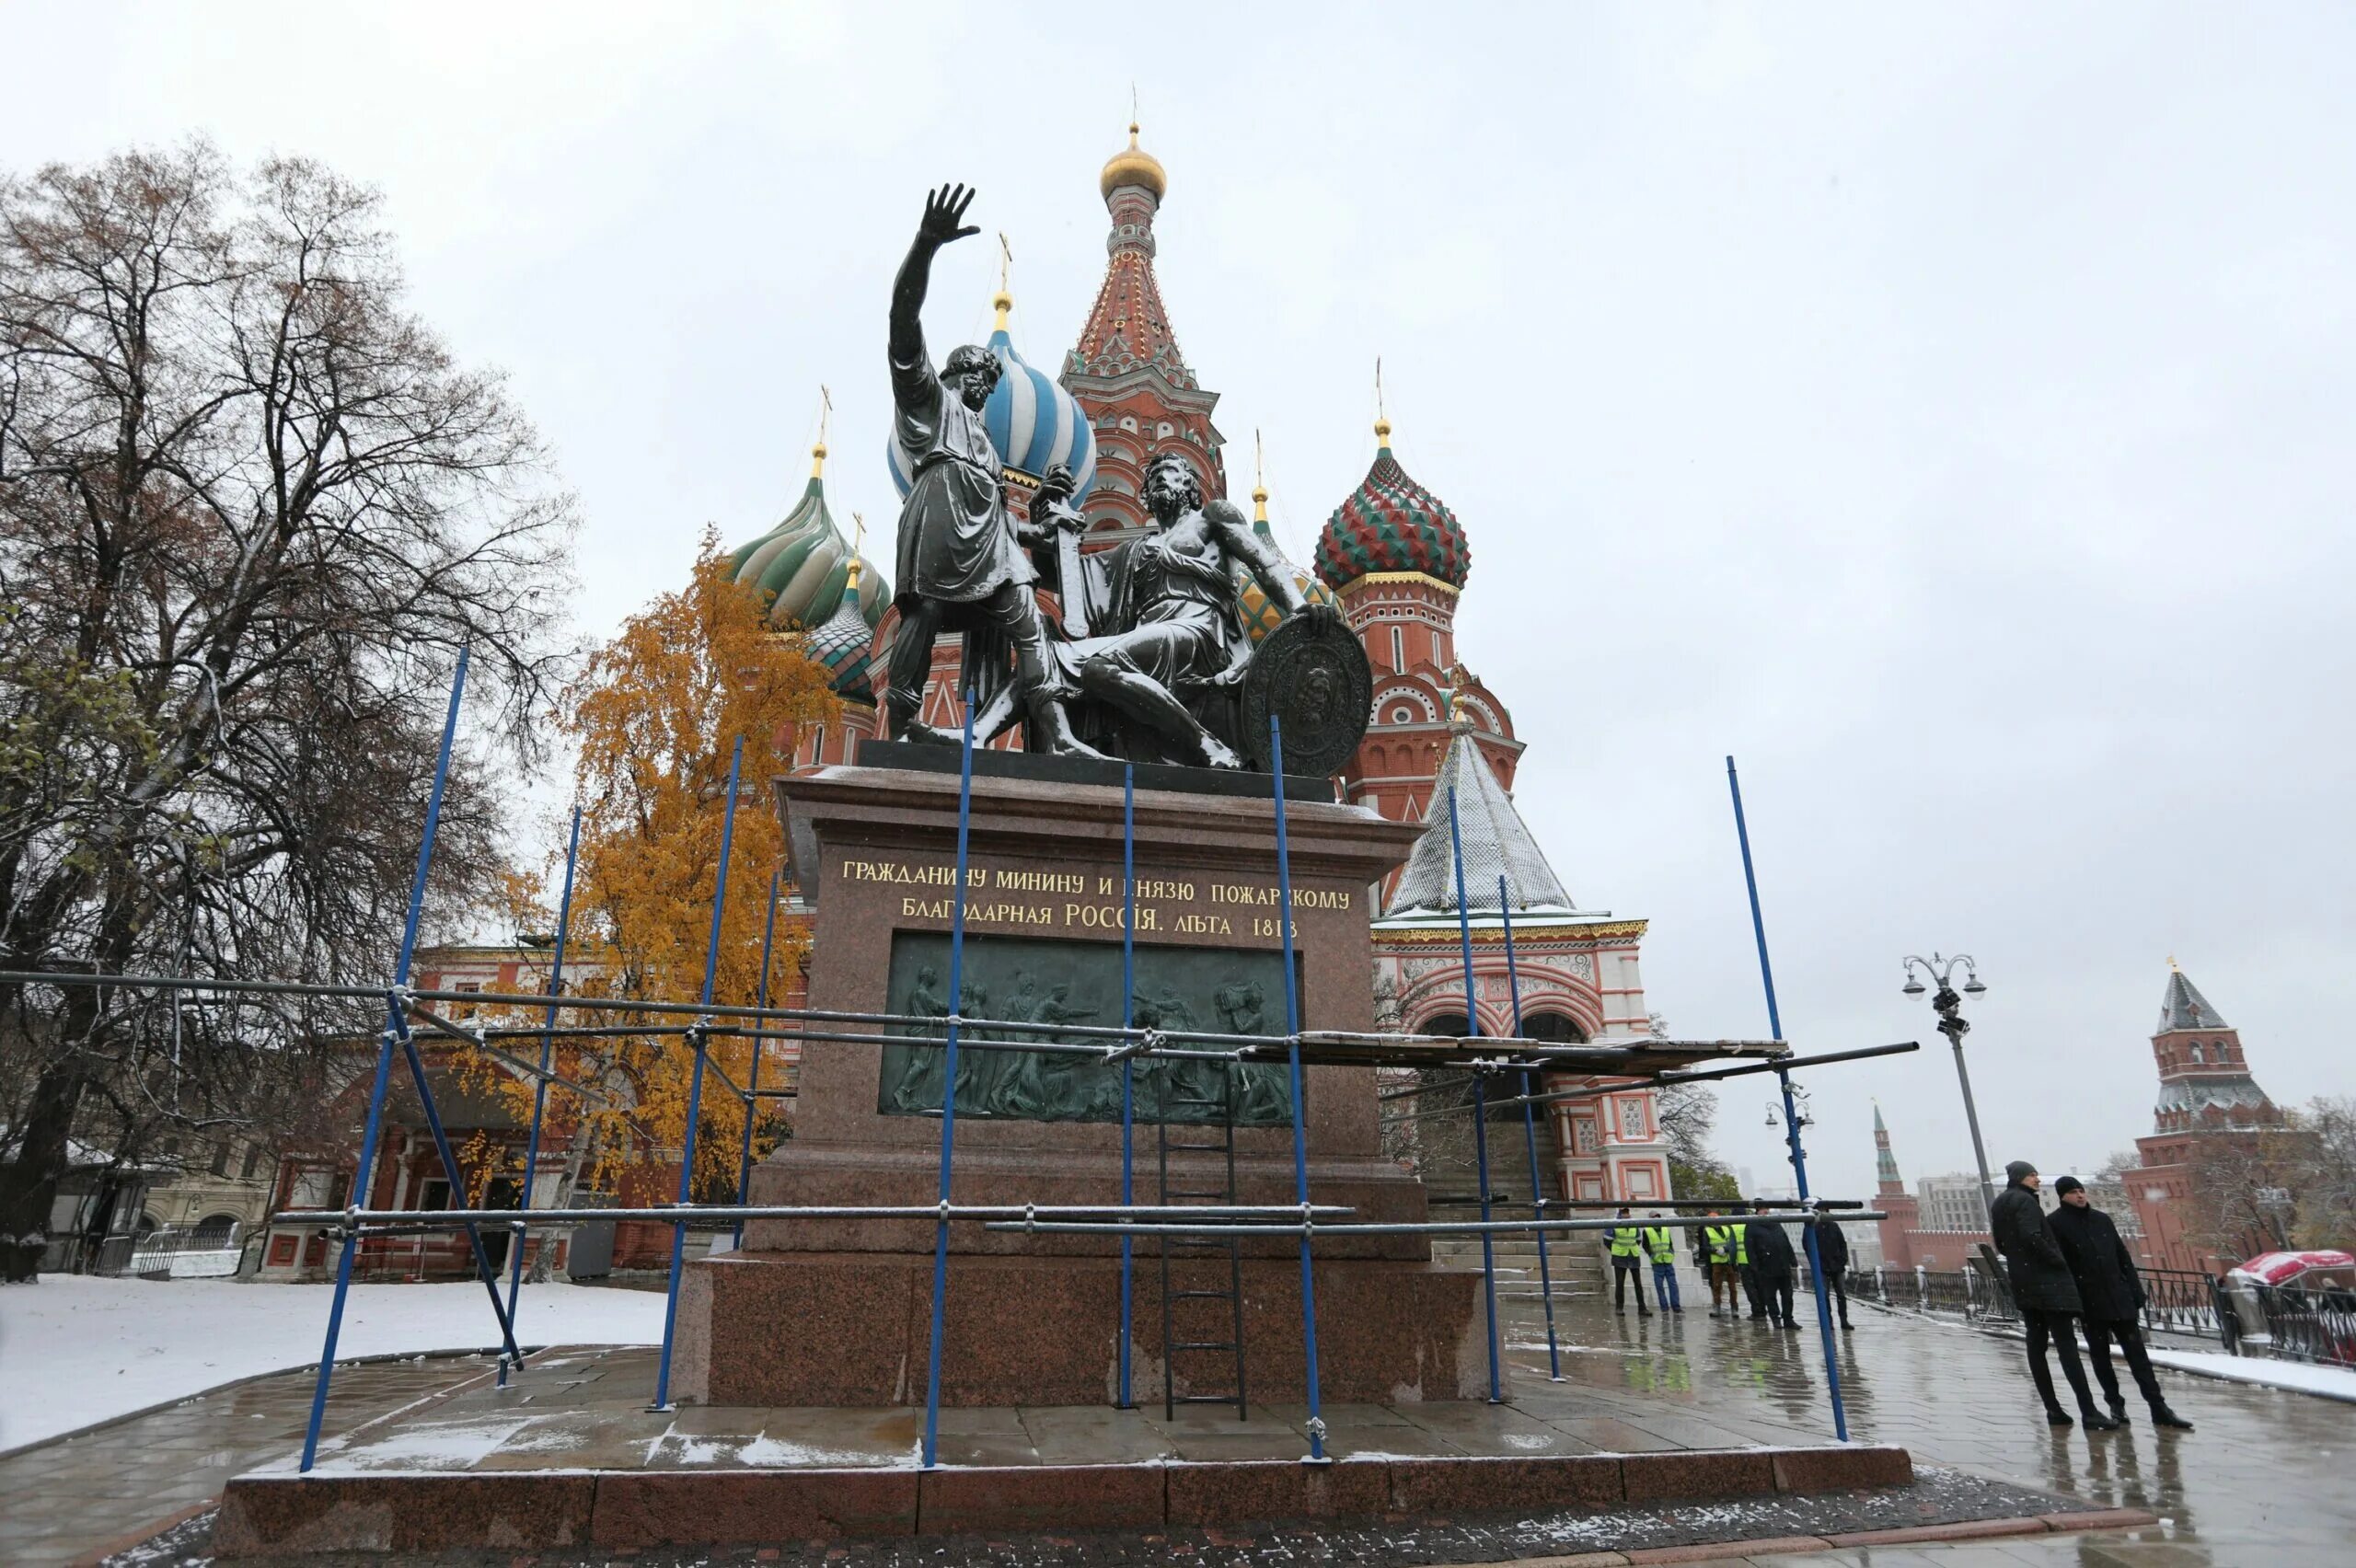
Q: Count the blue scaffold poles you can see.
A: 11